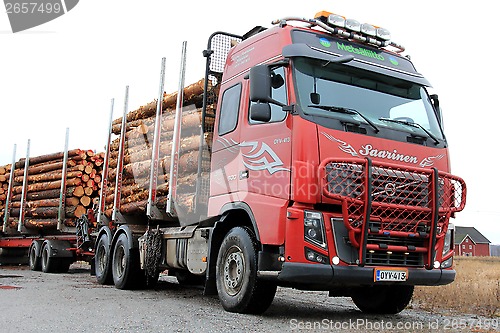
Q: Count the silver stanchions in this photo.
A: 7